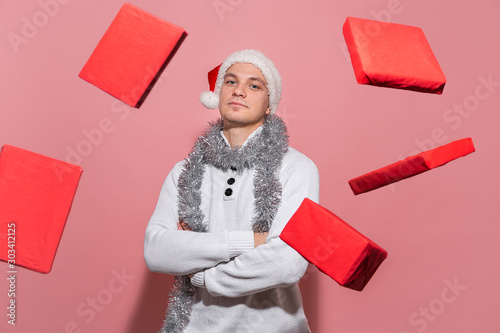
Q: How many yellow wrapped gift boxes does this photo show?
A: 0